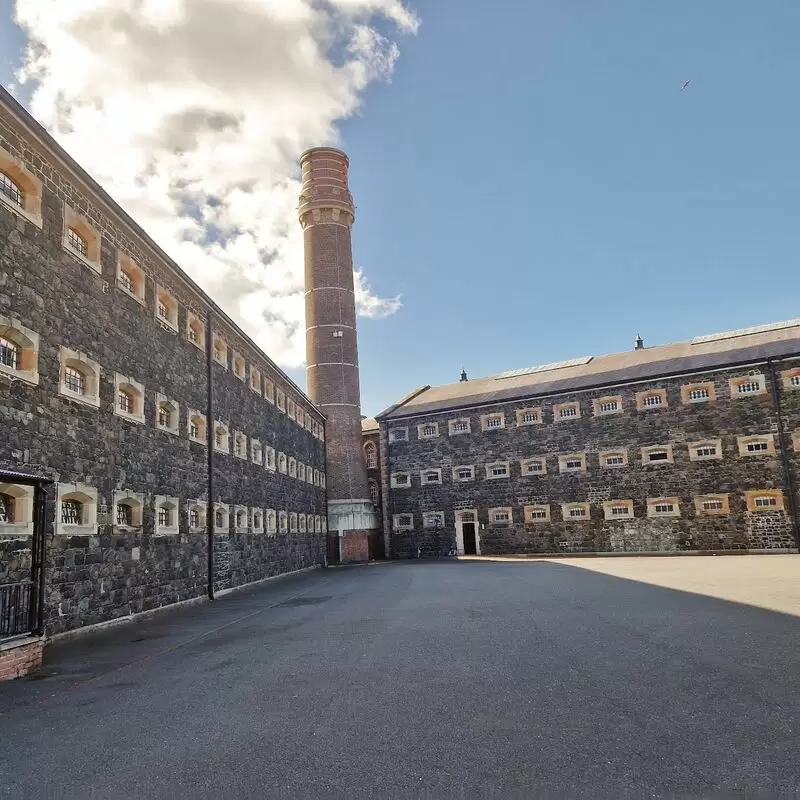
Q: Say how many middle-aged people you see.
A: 0